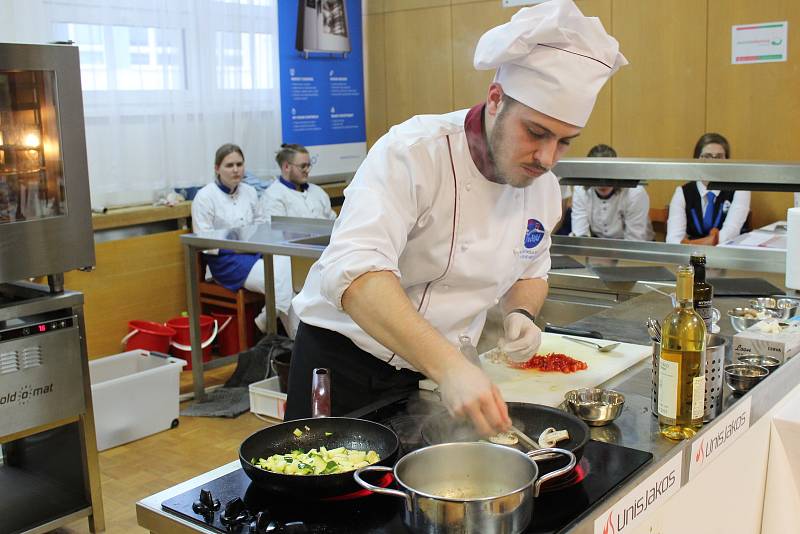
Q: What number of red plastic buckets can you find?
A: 3